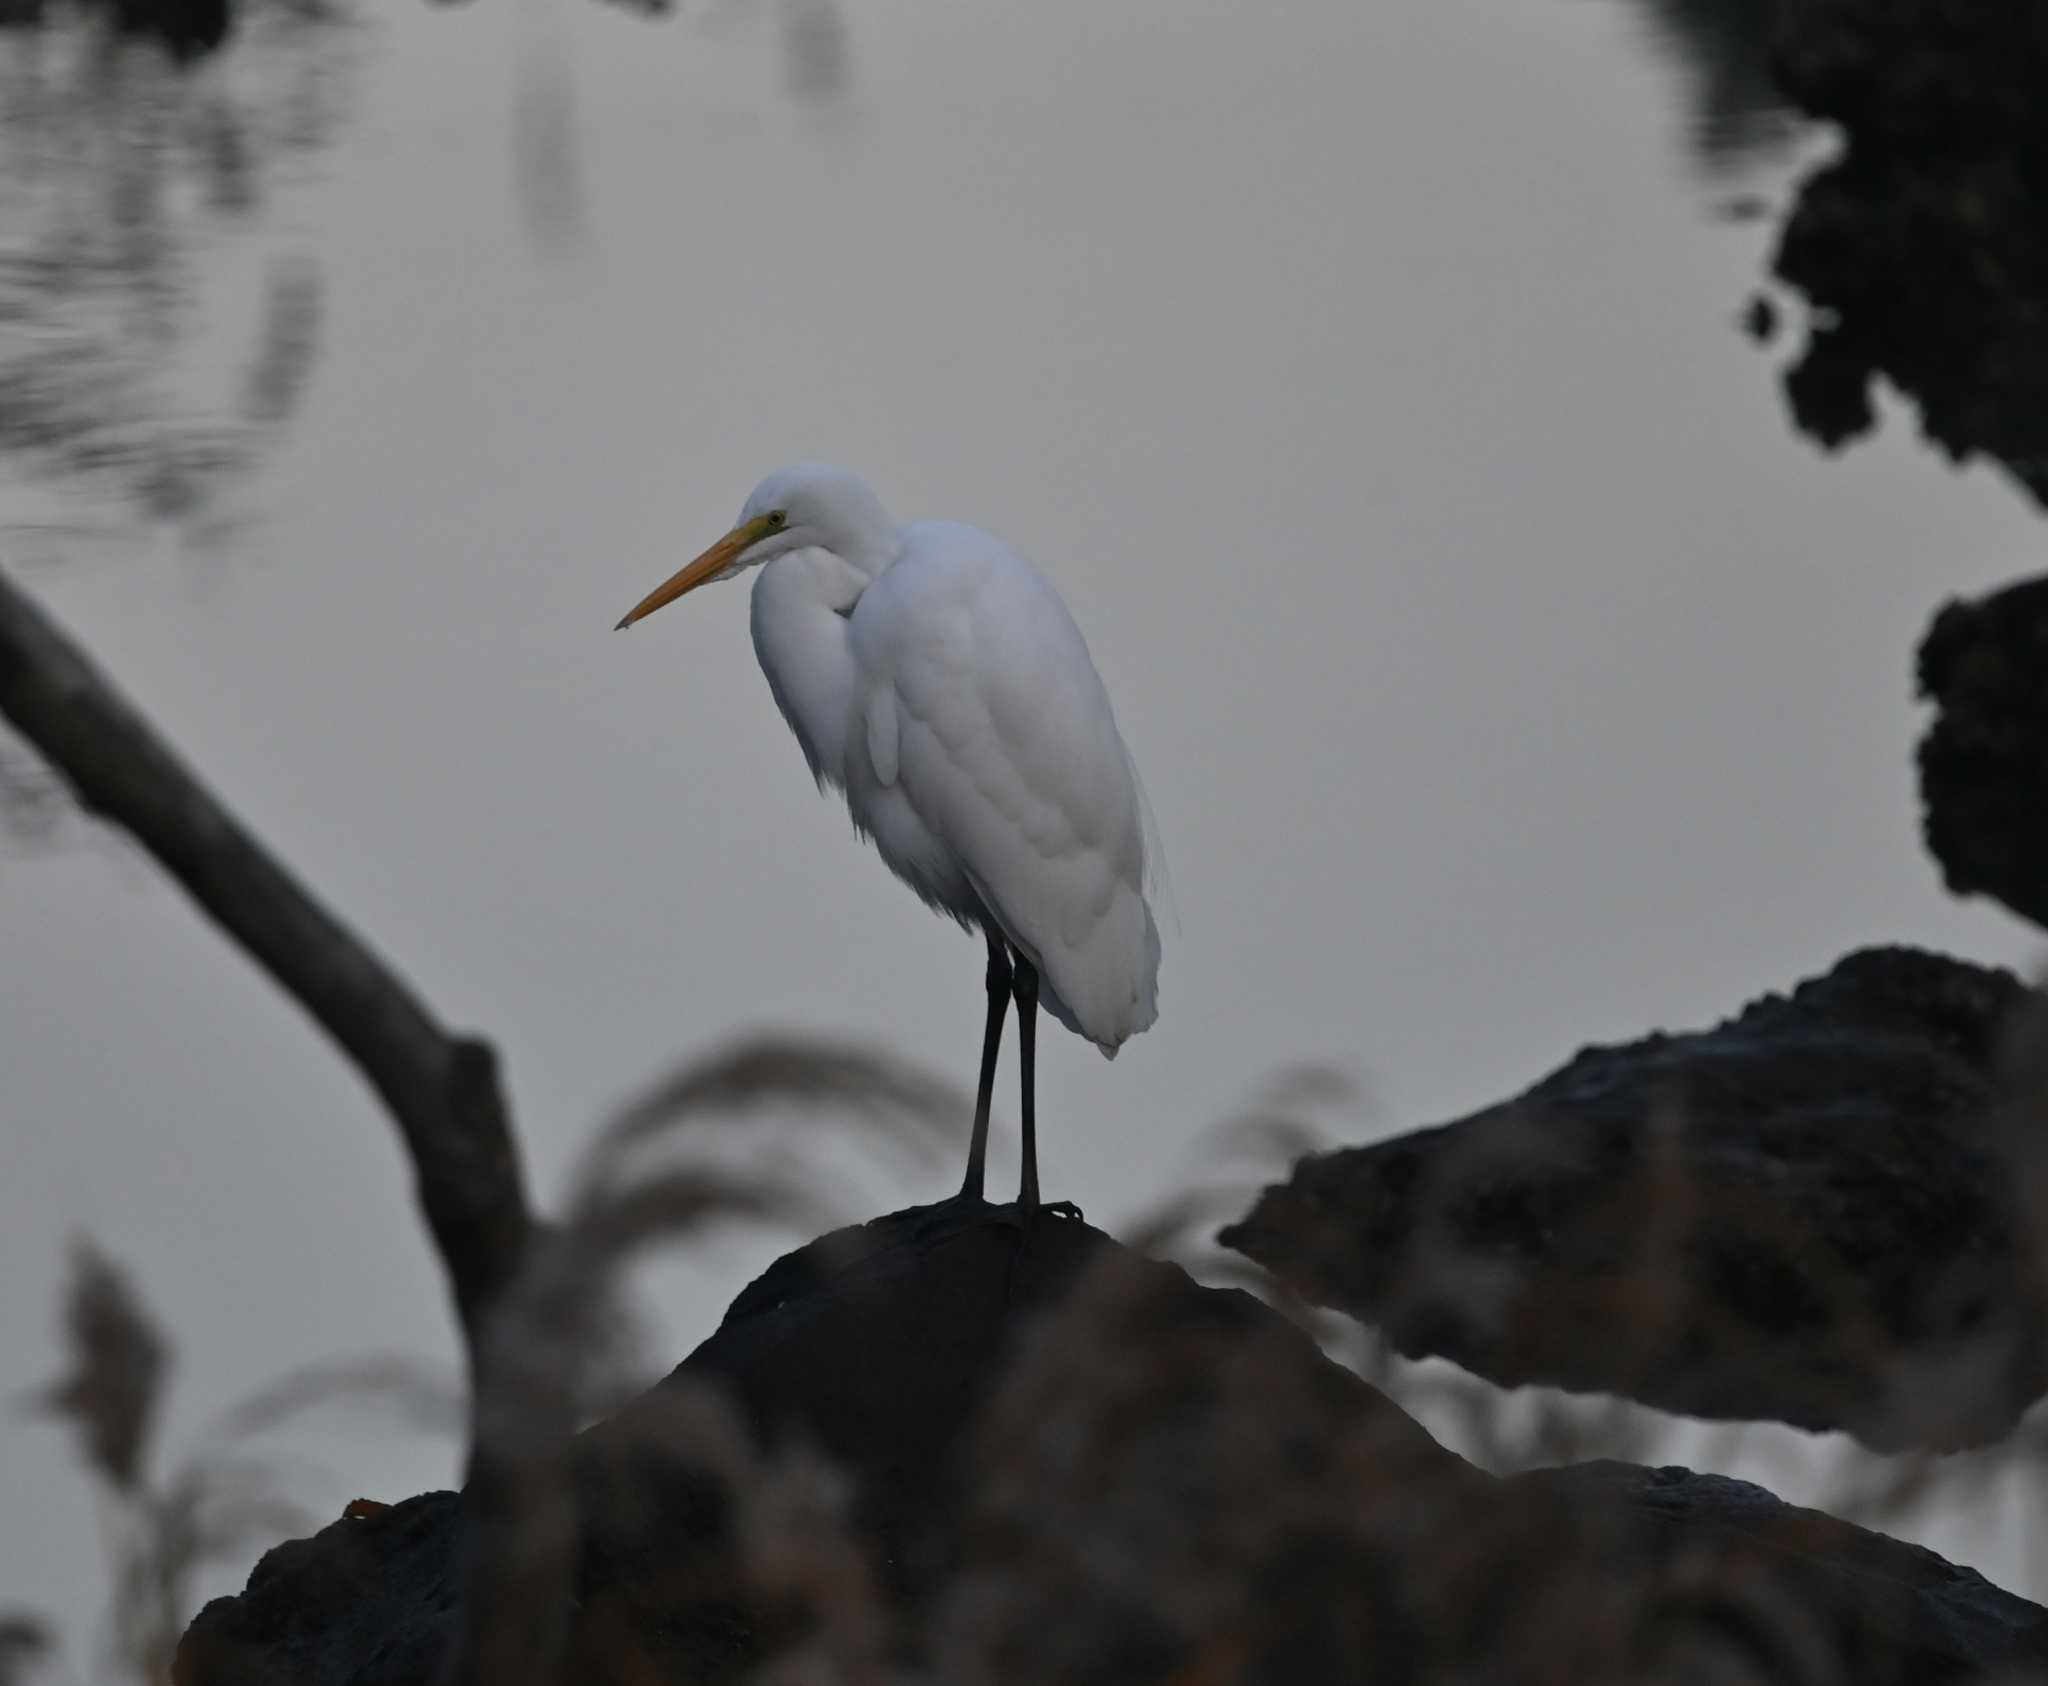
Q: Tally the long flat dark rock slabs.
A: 1